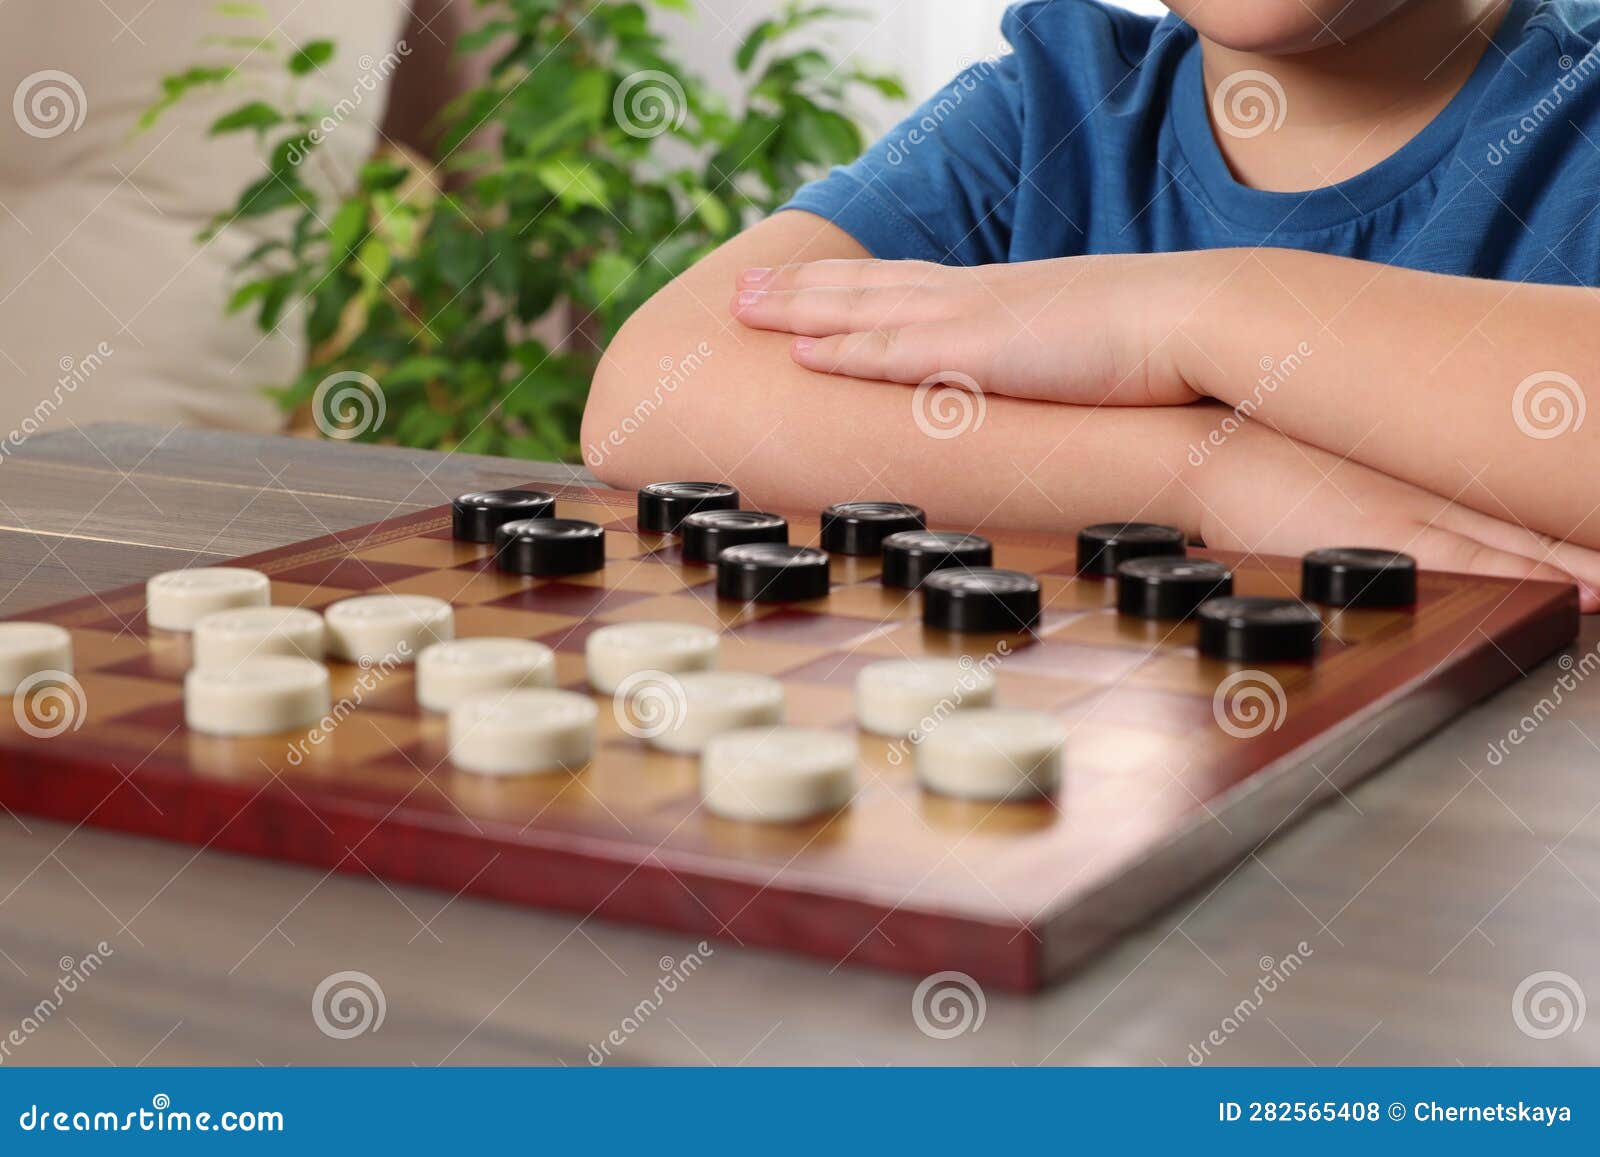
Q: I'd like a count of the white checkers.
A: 12